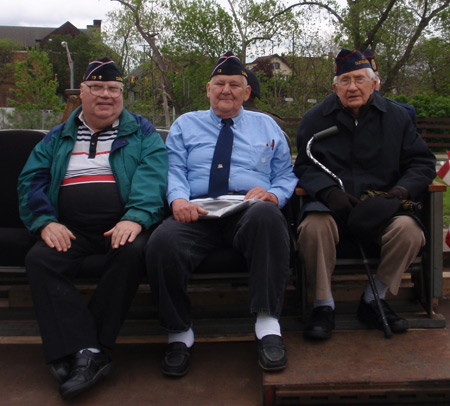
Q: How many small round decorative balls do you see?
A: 0